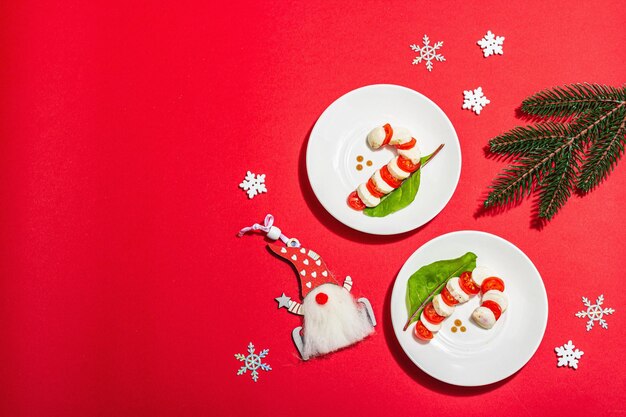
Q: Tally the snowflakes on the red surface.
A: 7